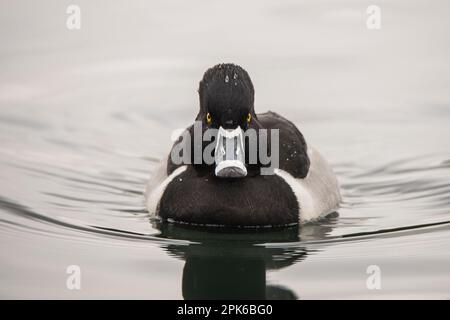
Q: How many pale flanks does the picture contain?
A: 2